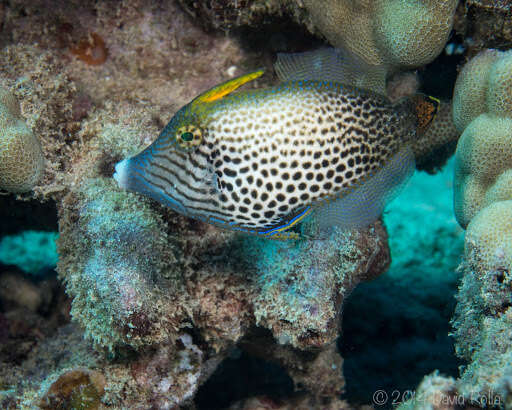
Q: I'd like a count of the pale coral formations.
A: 3